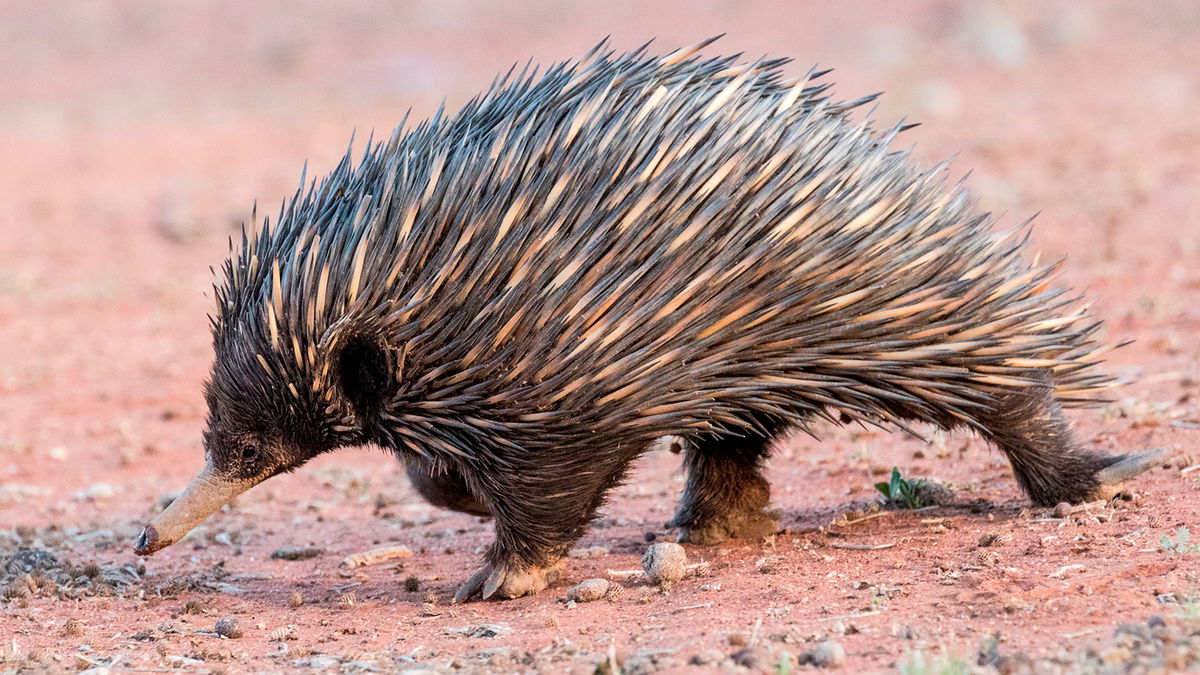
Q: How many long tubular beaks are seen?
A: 1